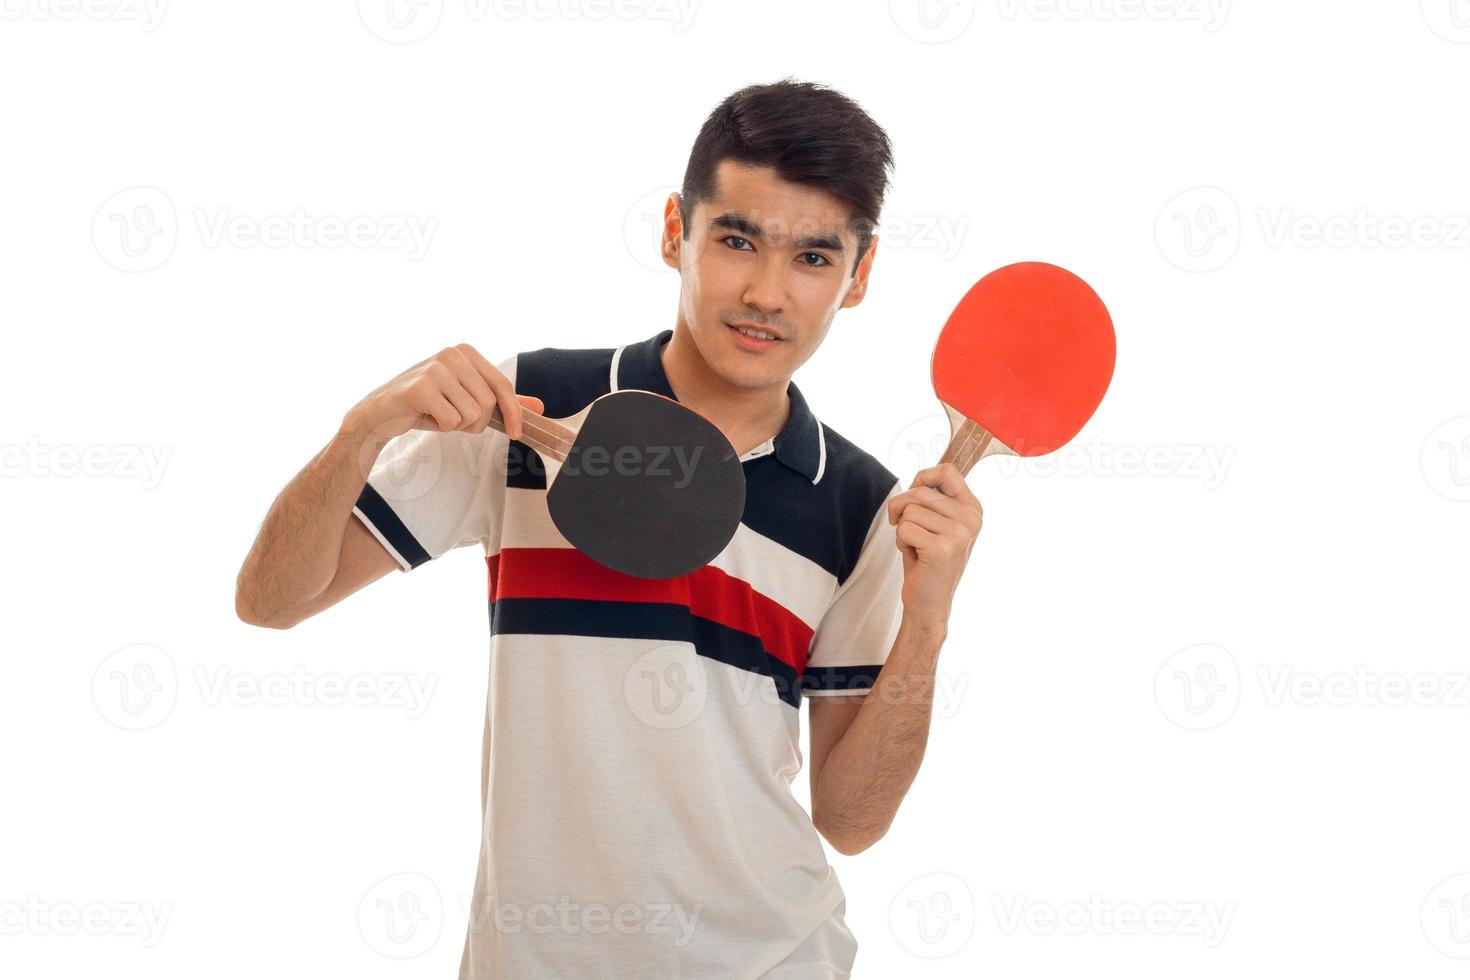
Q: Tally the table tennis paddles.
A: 2